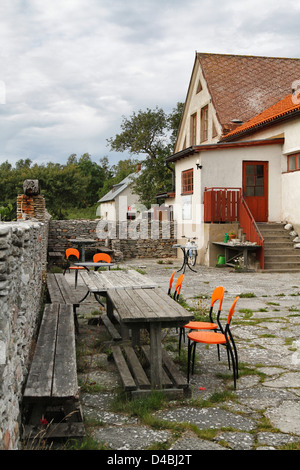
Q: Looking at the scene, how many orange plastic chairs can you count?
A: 6